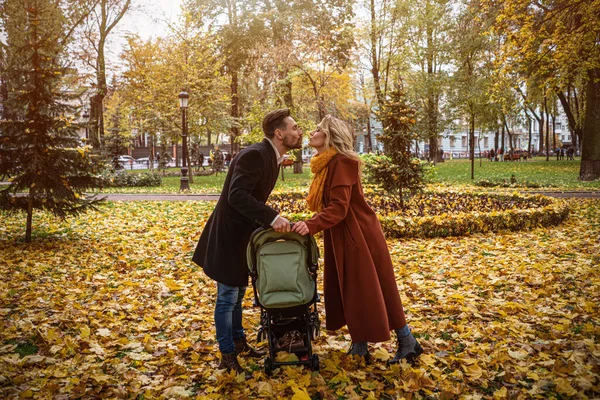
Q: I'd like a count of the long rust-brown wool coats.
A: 1